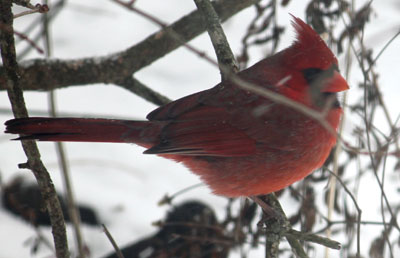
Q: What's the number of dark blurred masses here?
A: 2